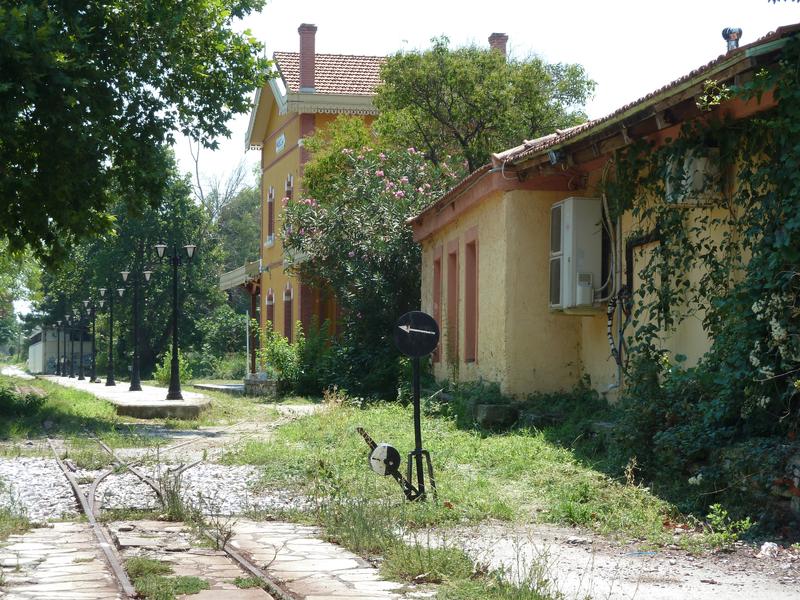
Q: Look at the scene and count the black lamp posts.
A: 8